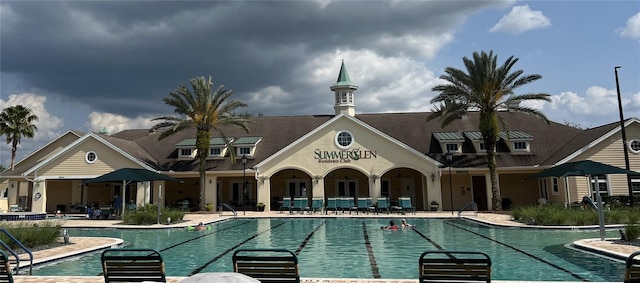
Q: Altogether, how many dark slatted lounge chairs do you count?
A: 5